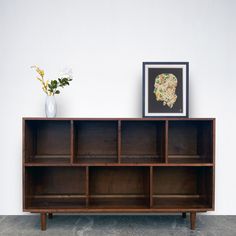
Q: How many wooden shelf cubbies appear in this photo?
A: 7